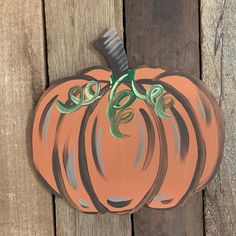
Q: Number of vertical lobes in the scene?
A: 5